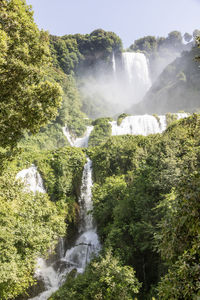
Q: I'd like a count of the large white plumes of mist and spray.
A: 1